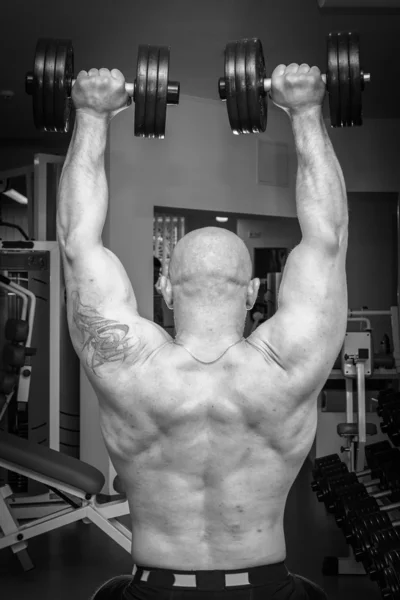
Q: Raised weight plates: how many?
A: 12